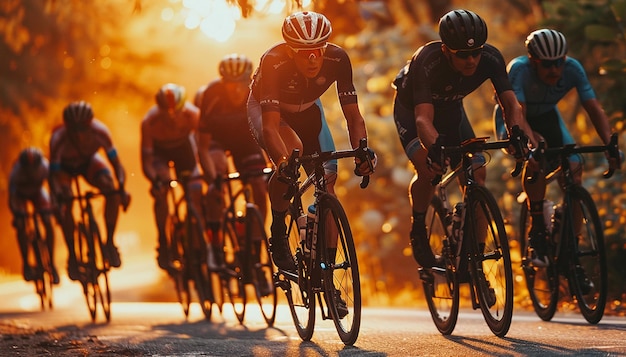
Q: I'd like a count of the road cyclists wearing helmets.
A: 7